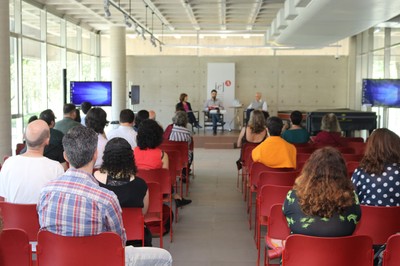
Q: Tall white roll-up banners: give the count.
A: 1